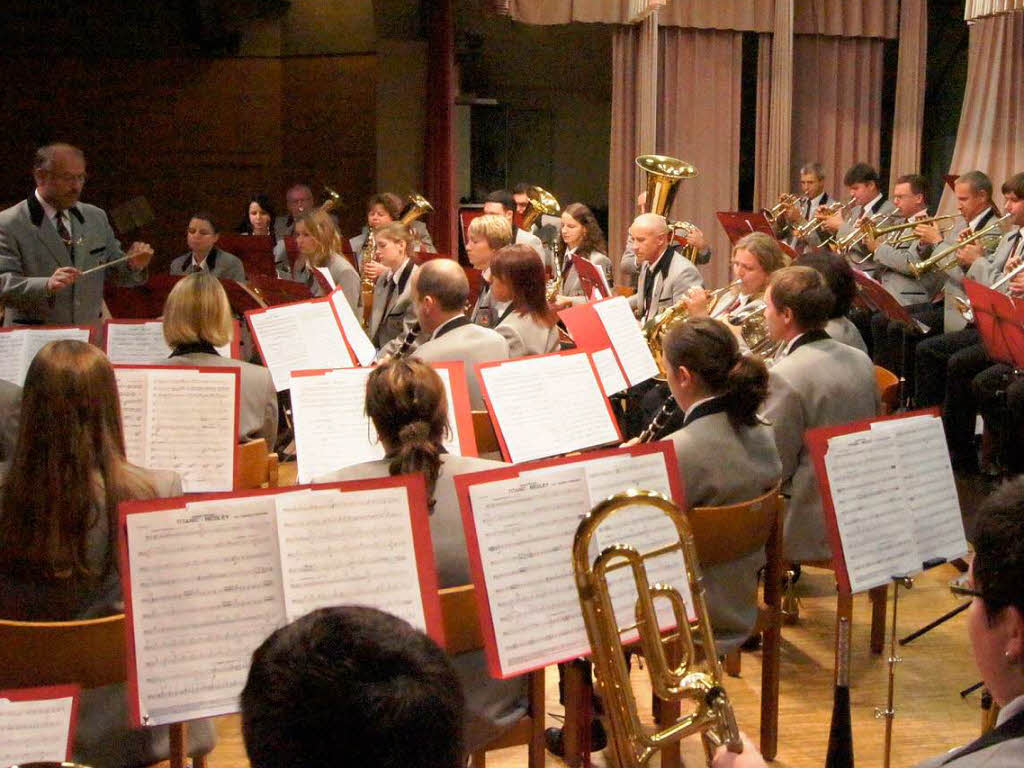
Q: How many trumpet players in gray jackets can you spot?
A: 5